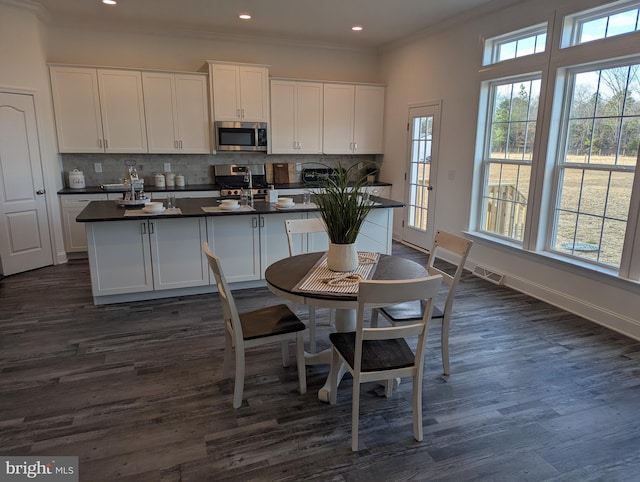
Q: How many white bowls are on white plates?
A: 3